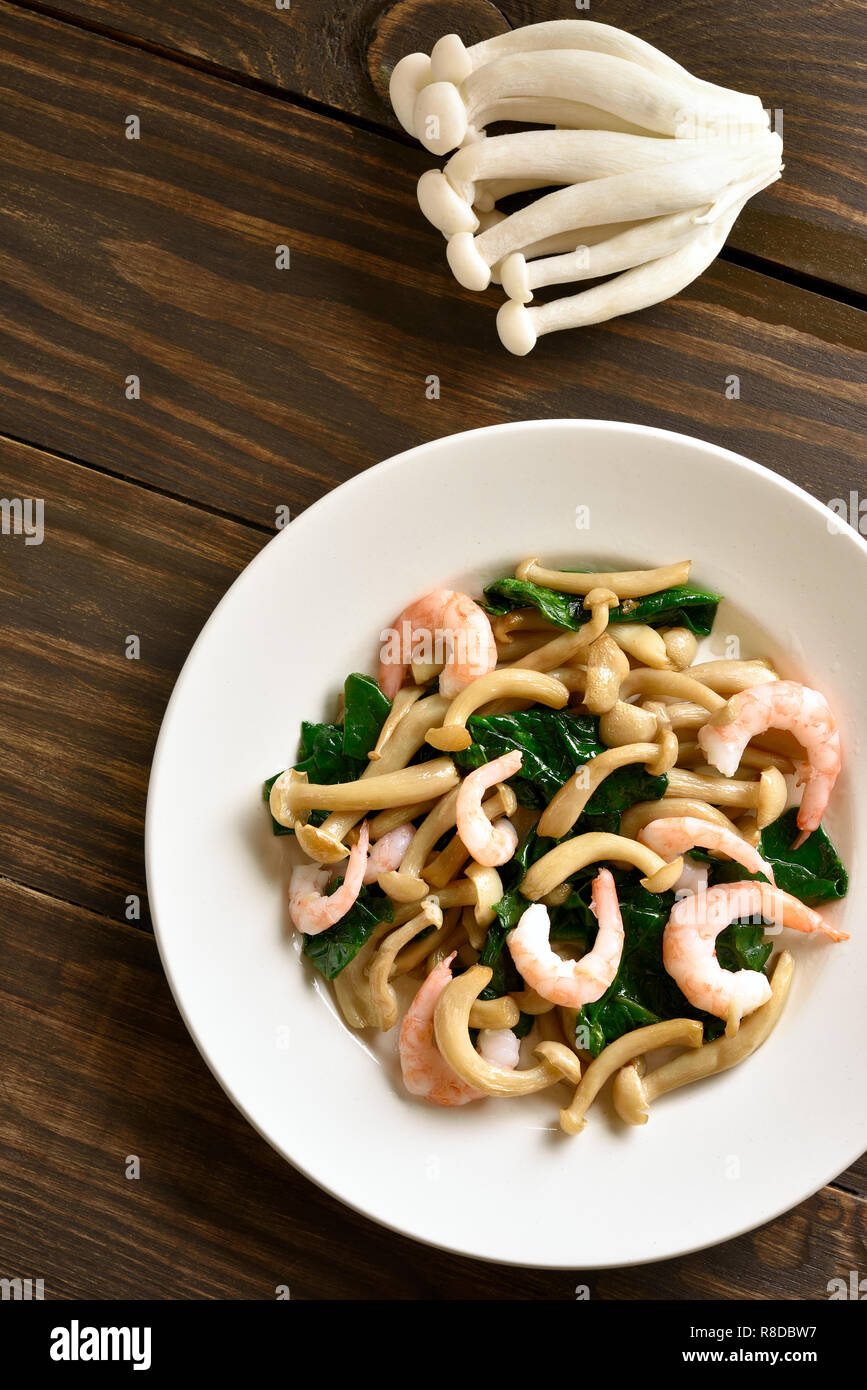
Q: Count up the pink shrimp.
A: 9